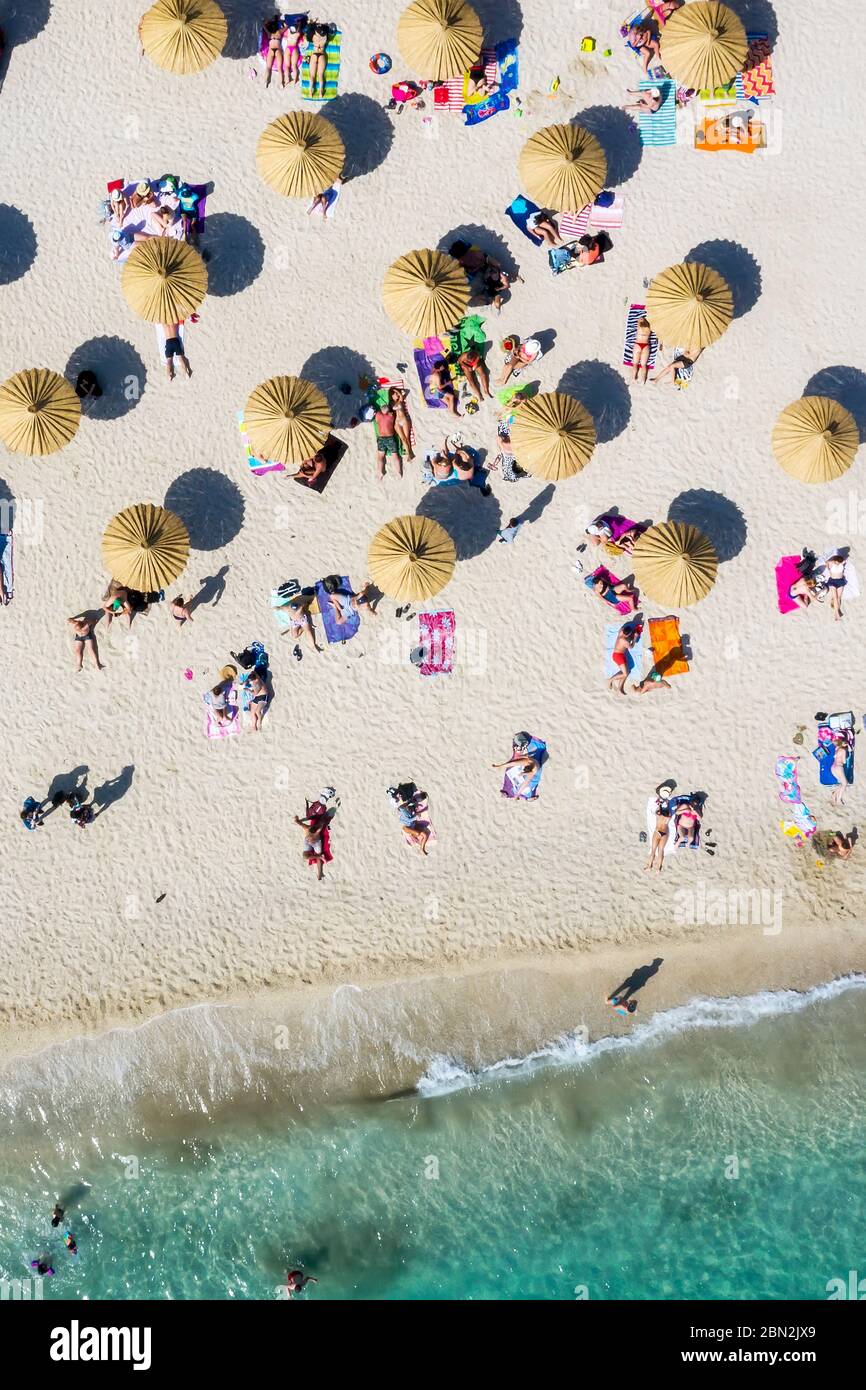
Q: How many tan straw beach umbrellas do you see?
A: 15